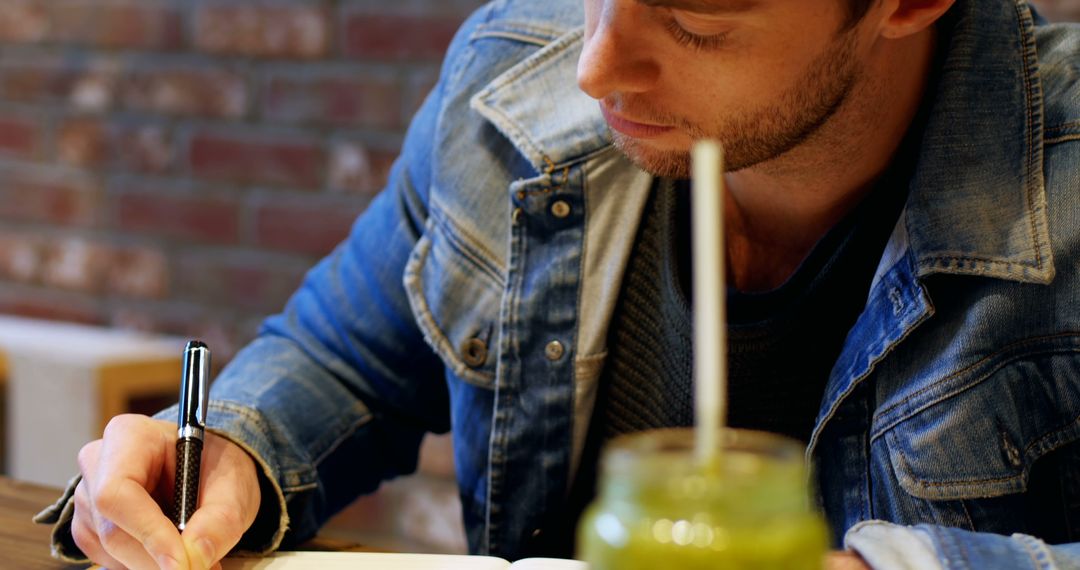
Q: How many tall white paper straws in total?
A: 1